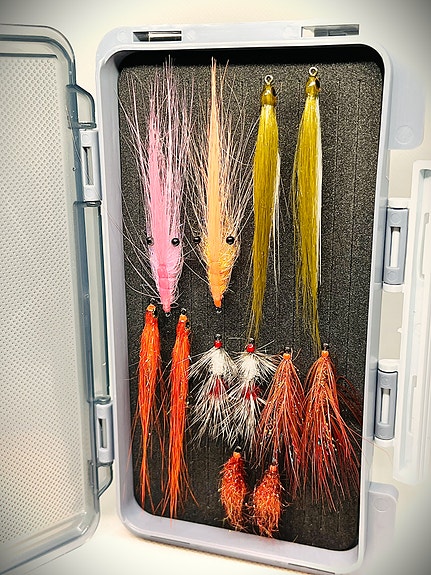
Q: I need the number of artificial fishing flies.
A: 12